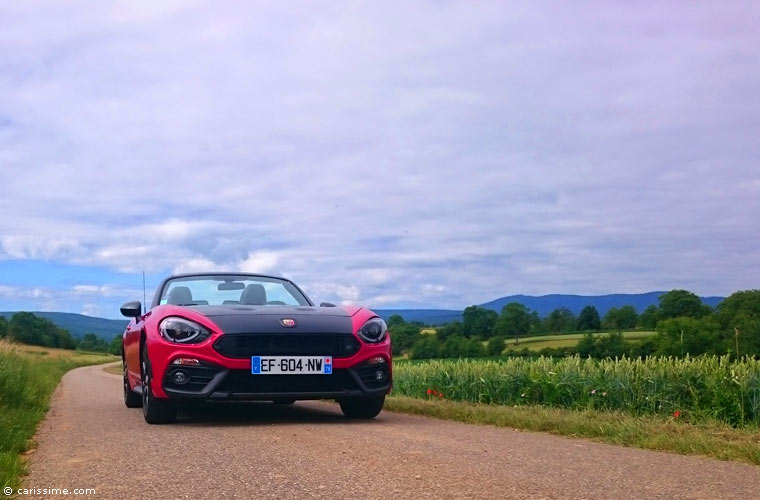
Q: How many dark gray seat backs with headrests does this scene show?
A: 2